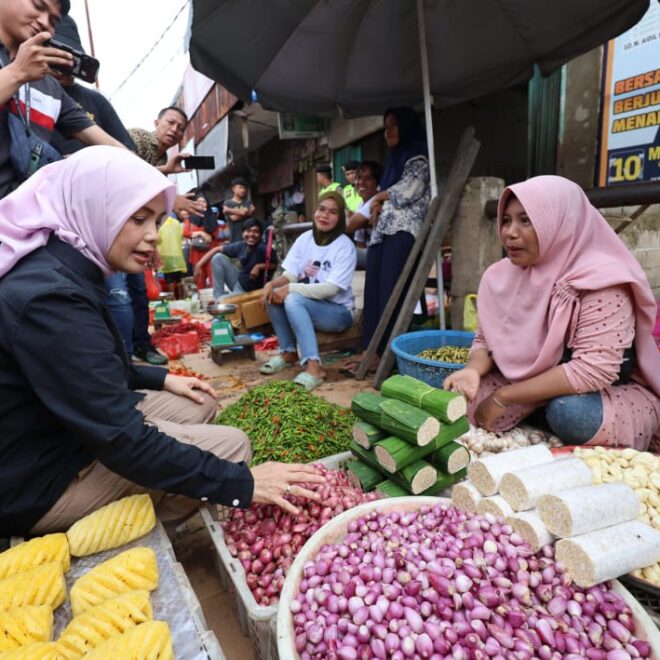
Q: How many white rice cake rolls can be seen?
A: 7